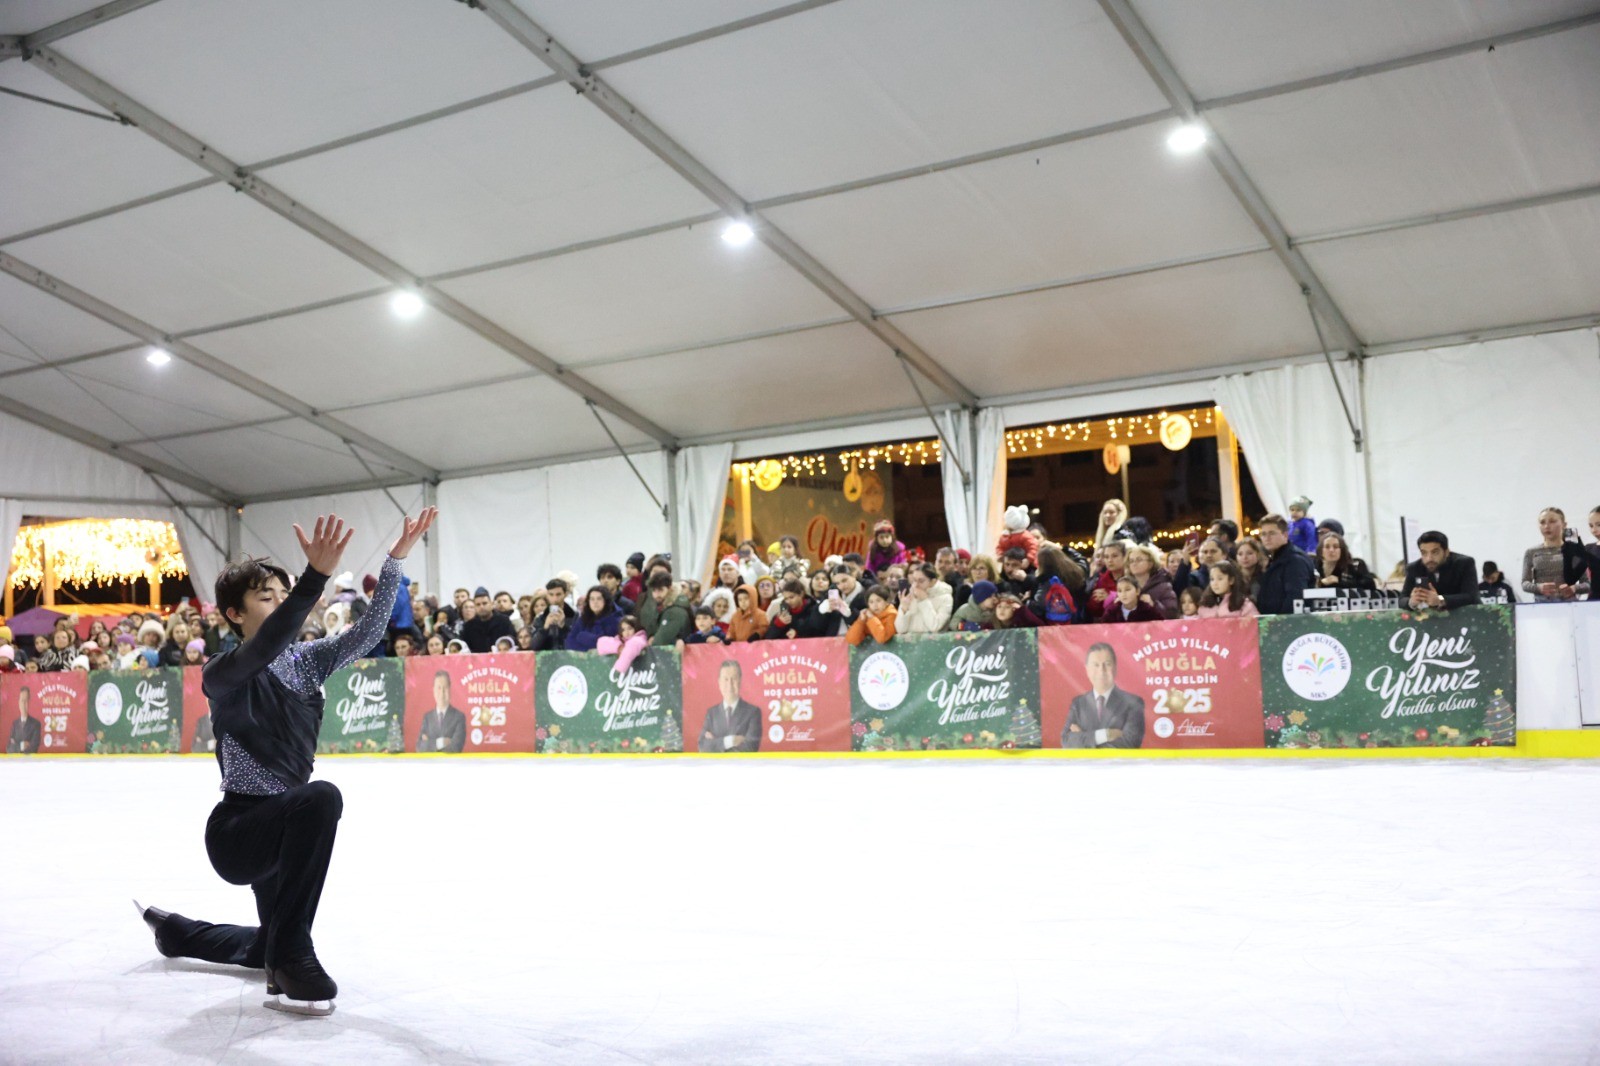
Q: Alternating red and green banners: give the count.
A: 10